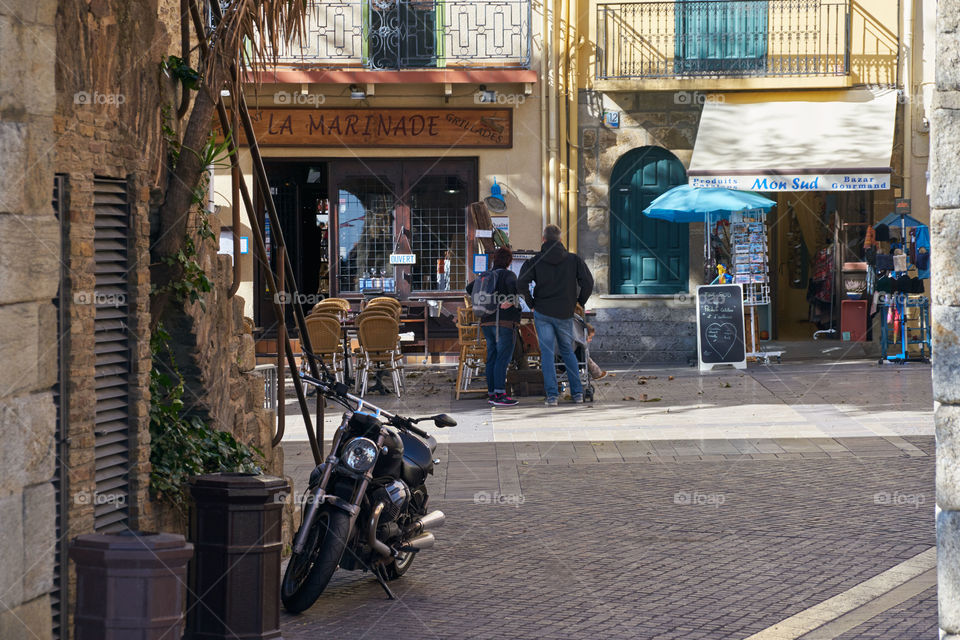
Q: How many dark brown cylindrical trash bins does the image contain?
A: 2